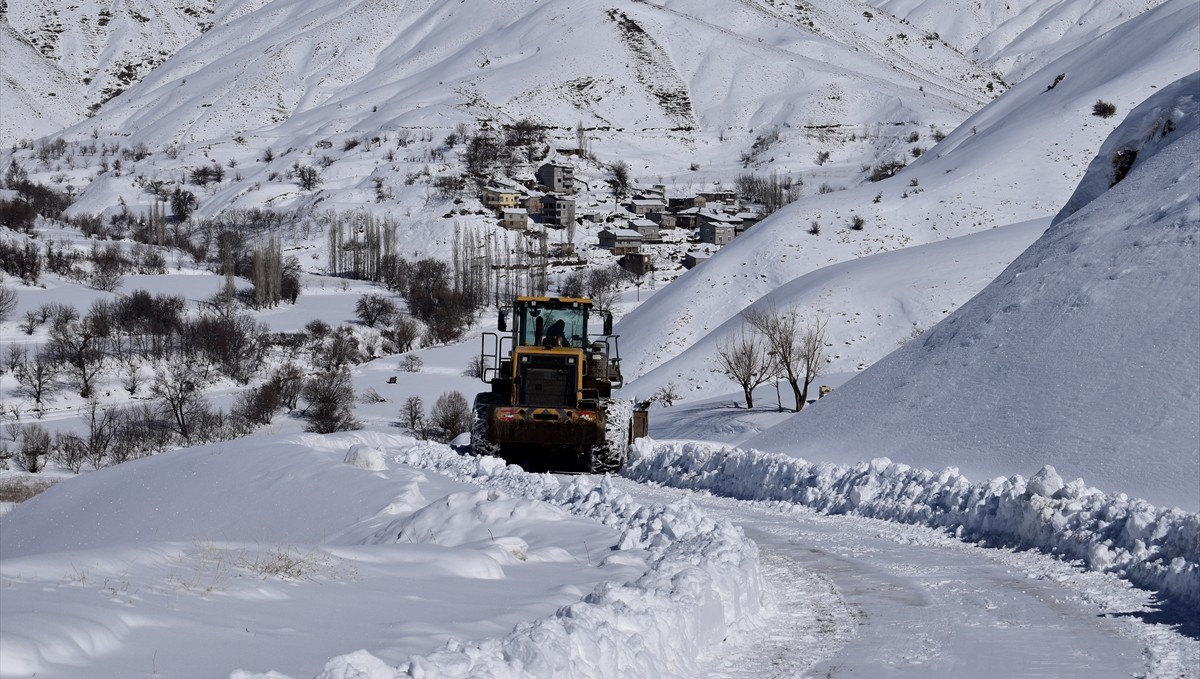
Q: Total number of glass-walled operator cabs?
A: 1